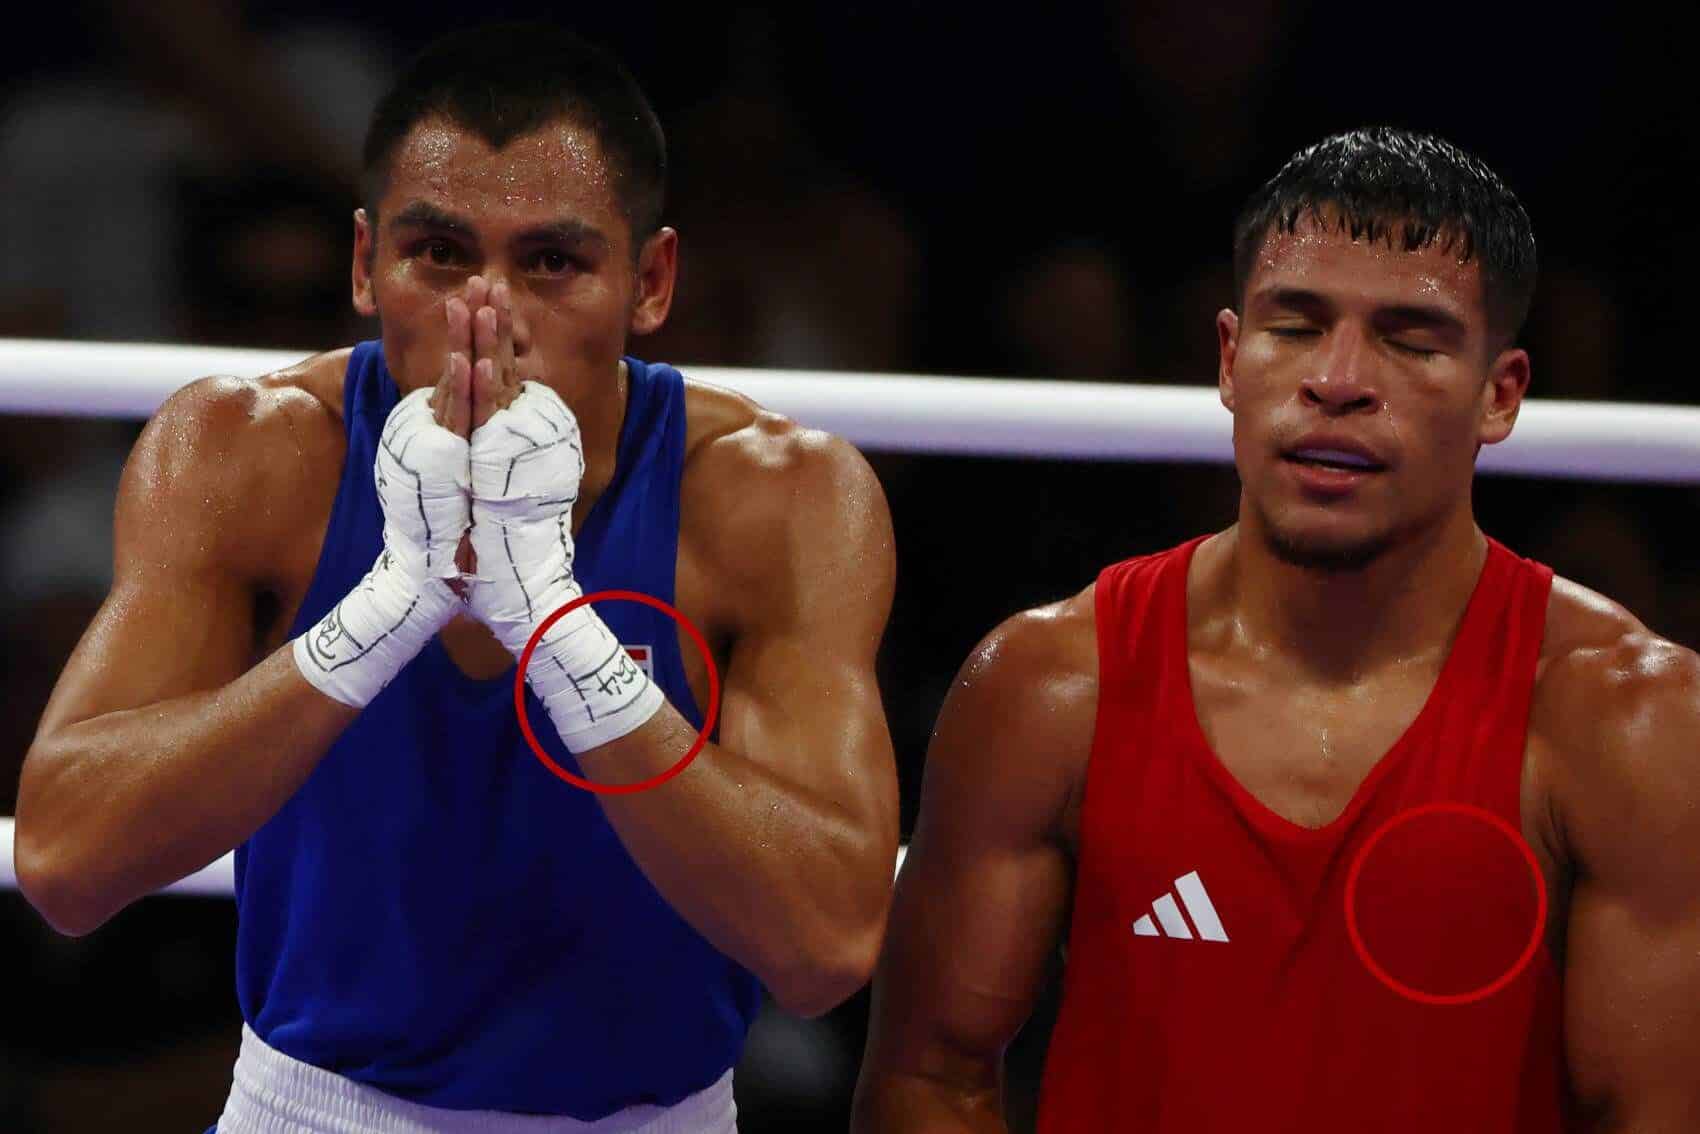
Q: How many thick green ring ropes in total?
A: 0